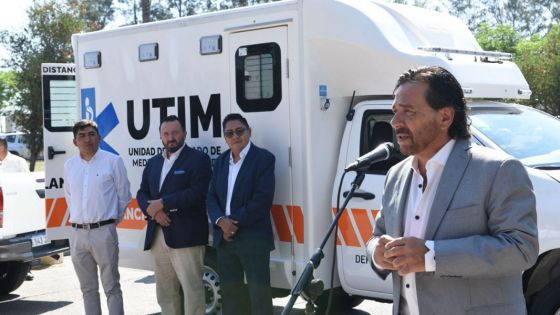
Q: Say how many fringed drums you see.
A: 0